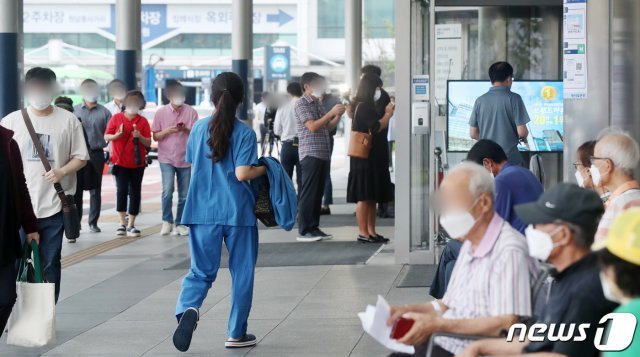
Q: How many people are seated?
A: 6